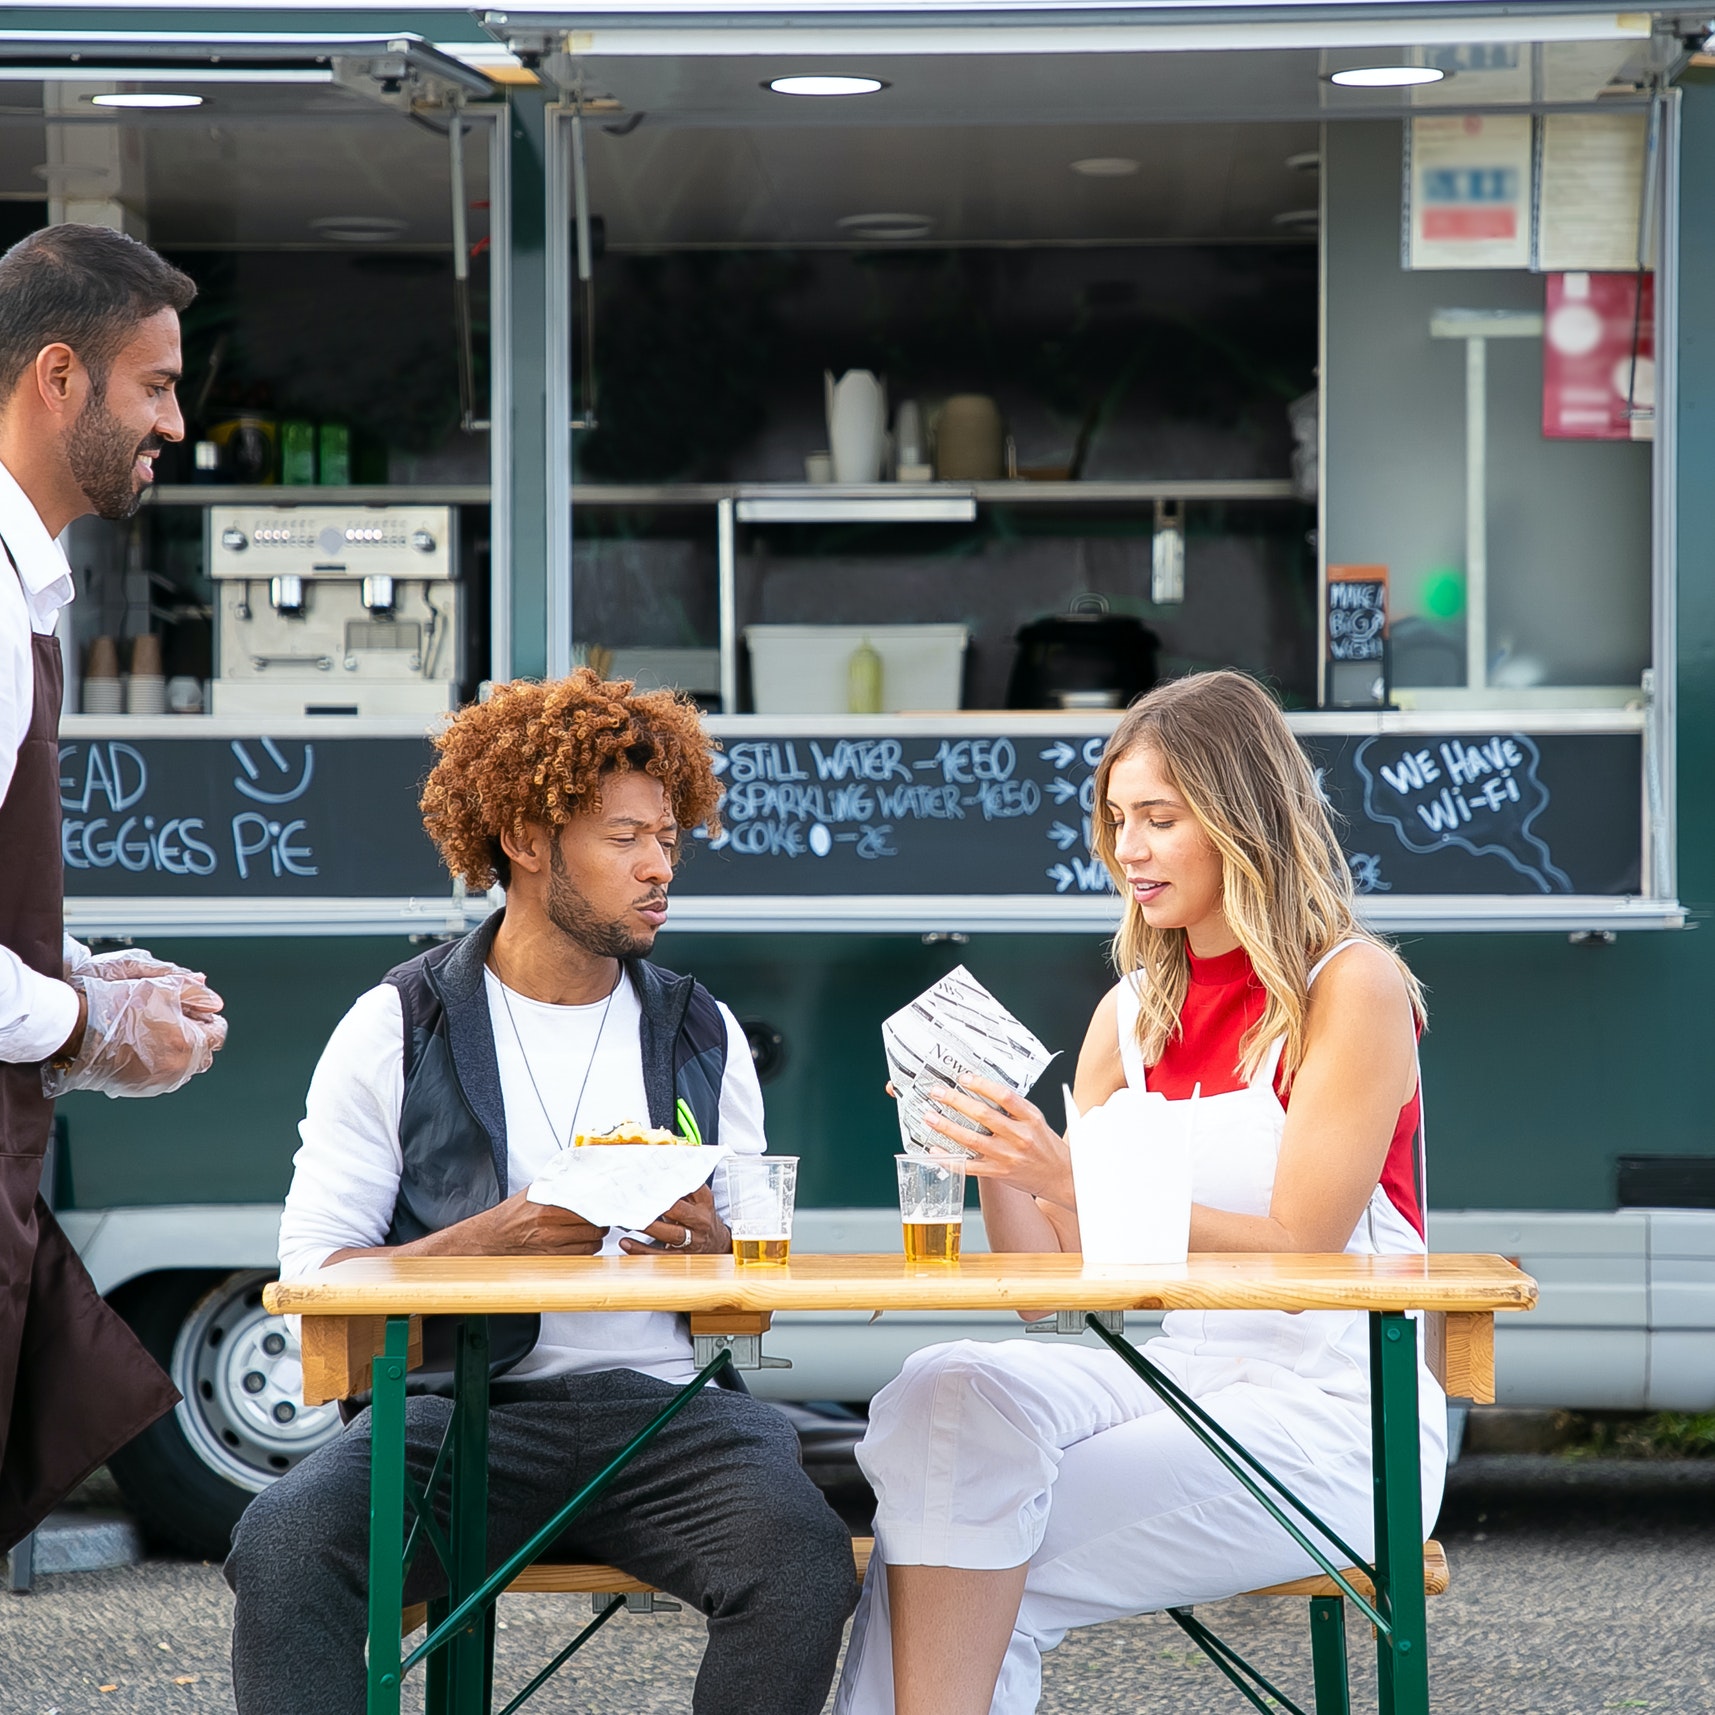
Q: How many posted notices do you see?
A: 3